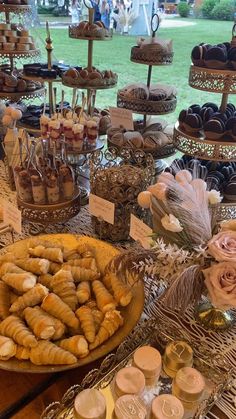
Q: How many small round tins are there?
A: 7